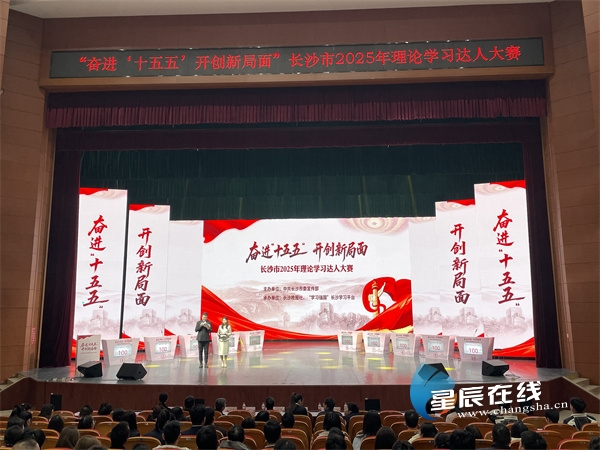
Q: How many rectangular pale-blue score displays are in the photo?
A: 10